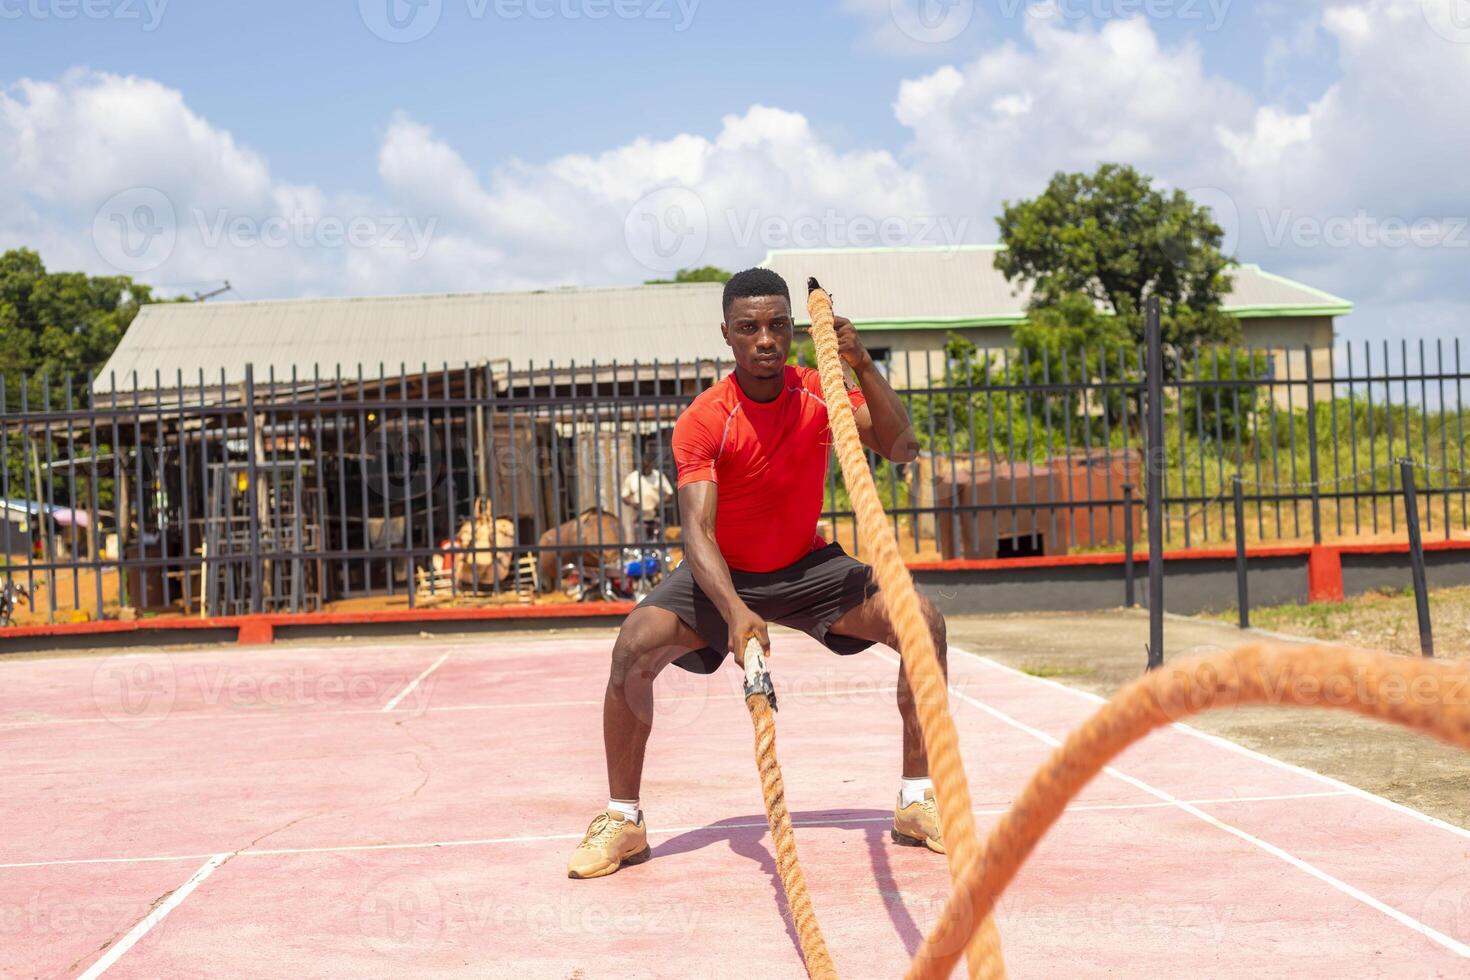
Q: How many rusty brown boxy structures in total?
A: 2